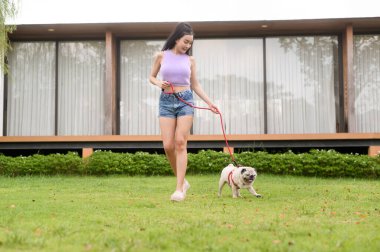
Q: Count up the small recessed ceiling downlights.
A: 2